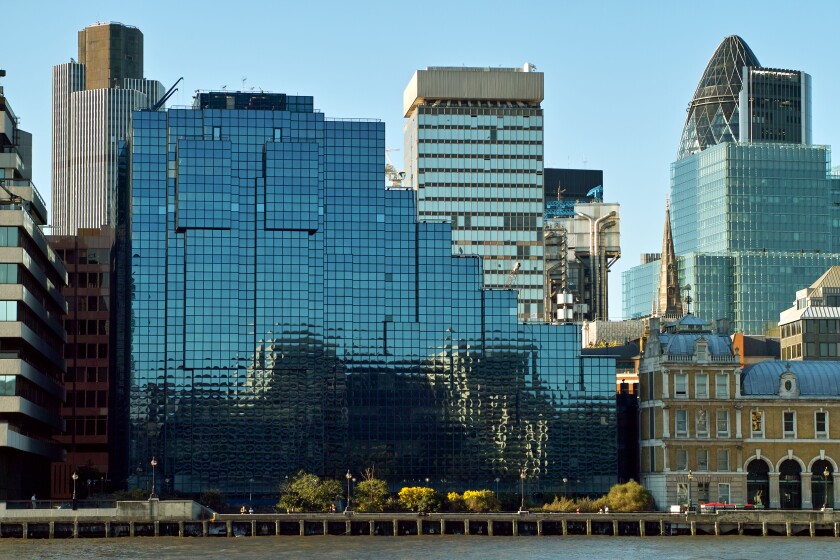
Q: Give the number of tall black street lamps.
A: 6